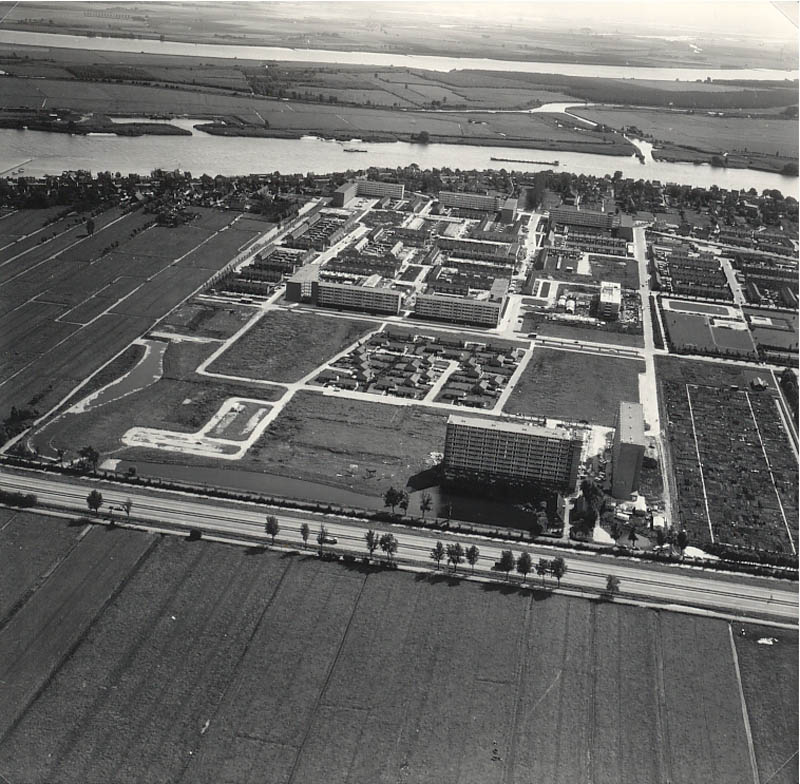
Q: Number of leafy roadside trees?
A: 15